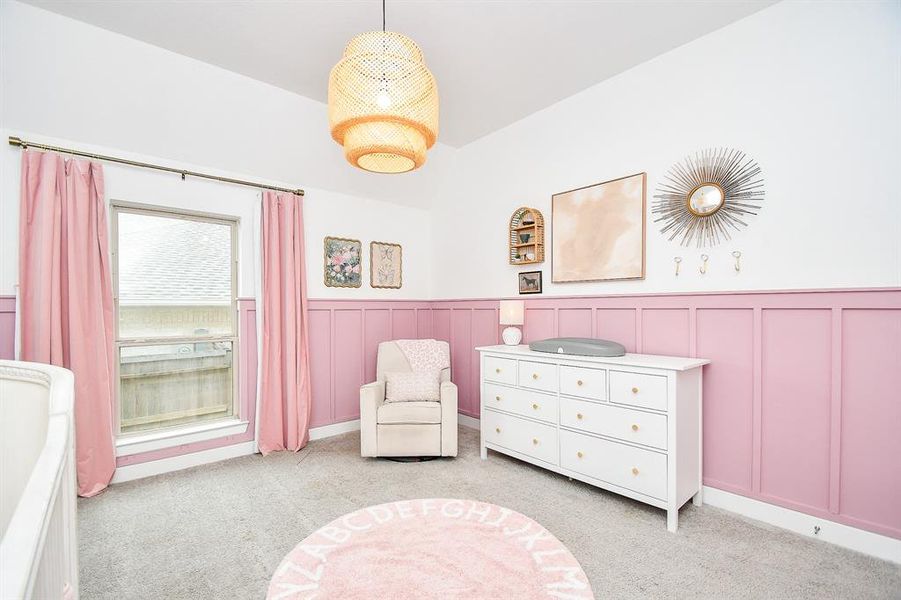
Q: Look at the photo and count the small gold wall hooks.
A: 3